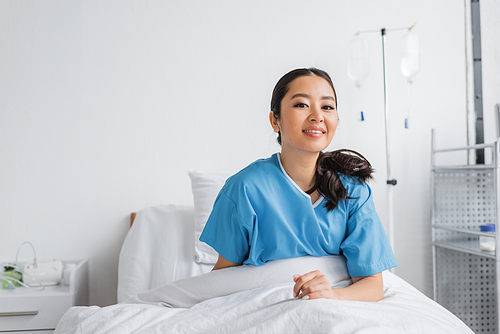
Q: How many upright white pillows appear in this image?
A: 1